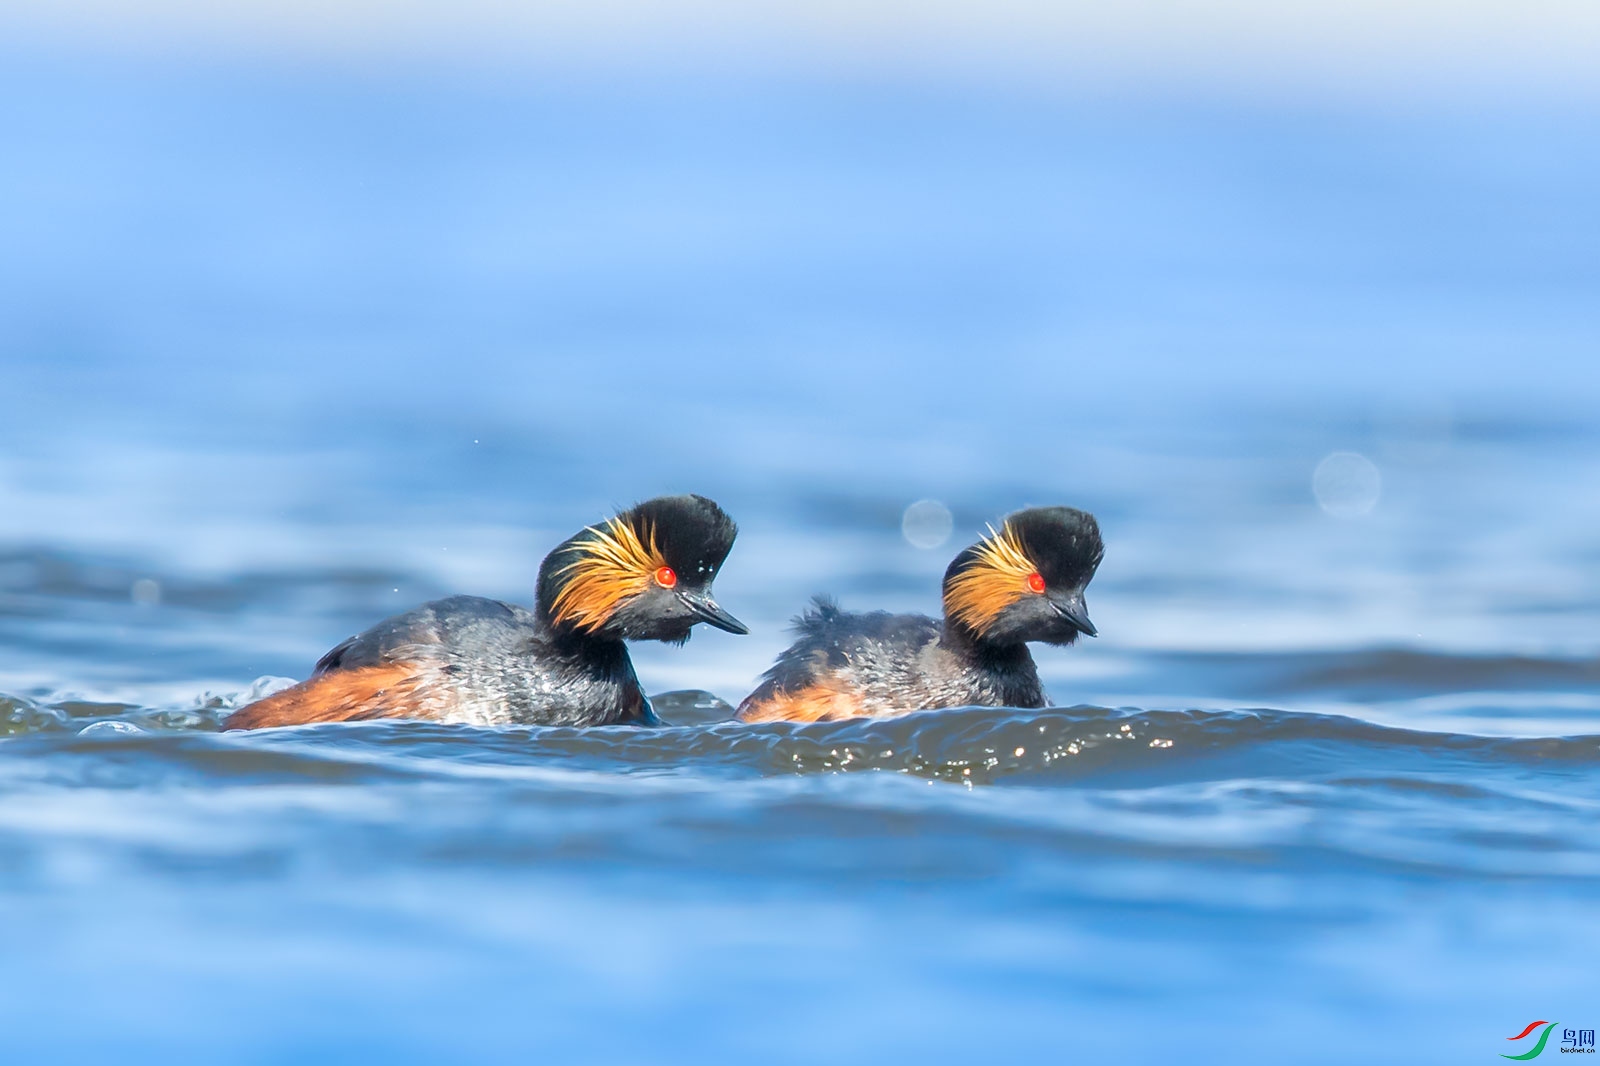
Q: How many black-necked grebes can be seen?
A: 2